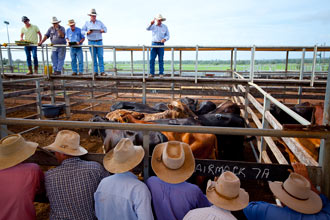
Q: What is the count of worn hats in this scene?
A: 11